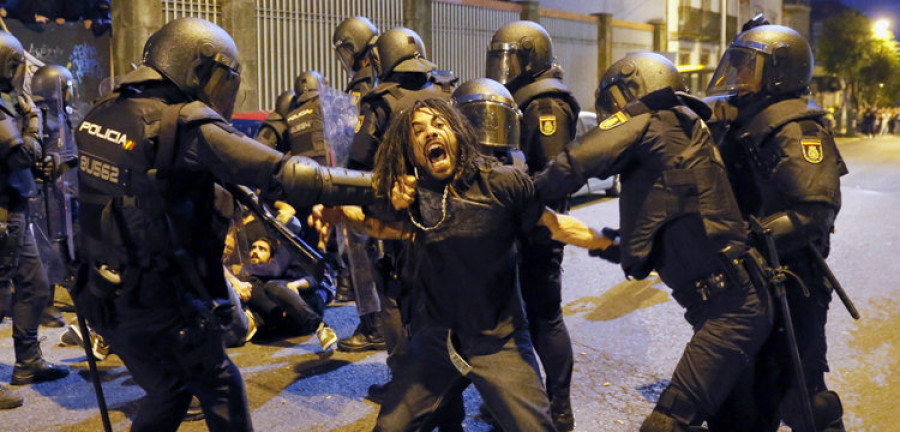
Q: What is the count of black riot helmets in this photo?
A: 11